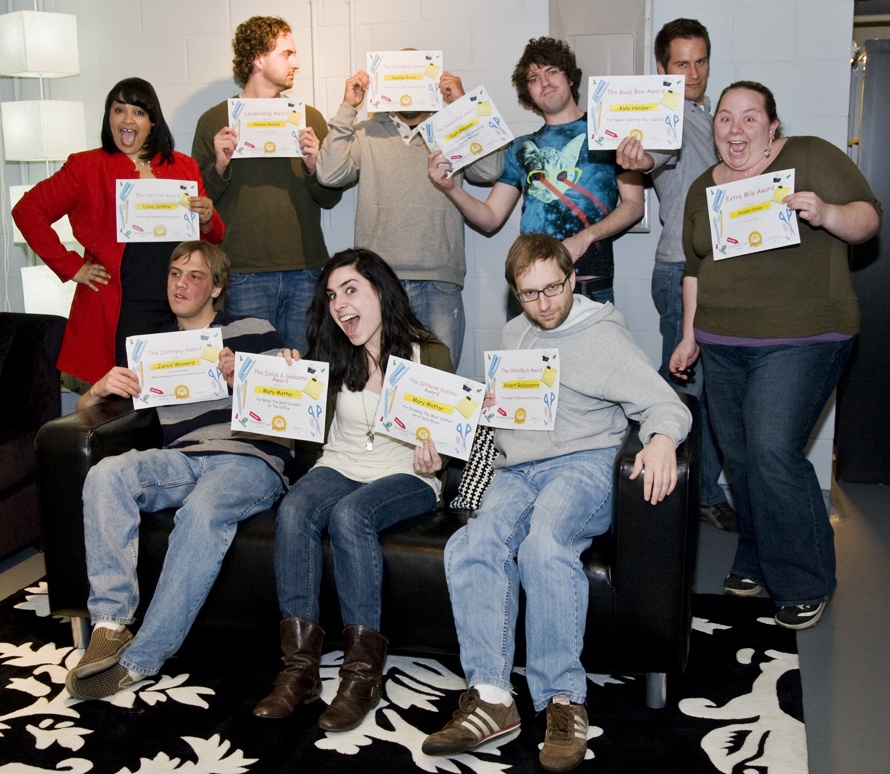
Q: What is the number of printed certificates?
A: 10